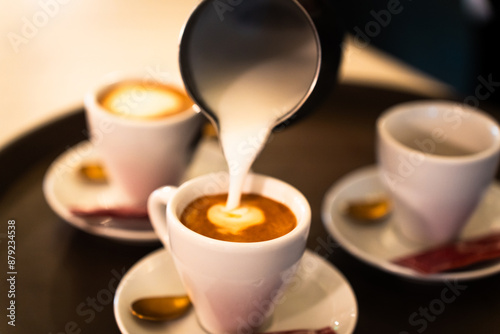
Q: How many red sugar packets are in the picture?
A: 3